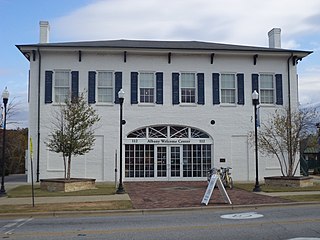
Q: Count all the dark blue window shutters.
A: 12